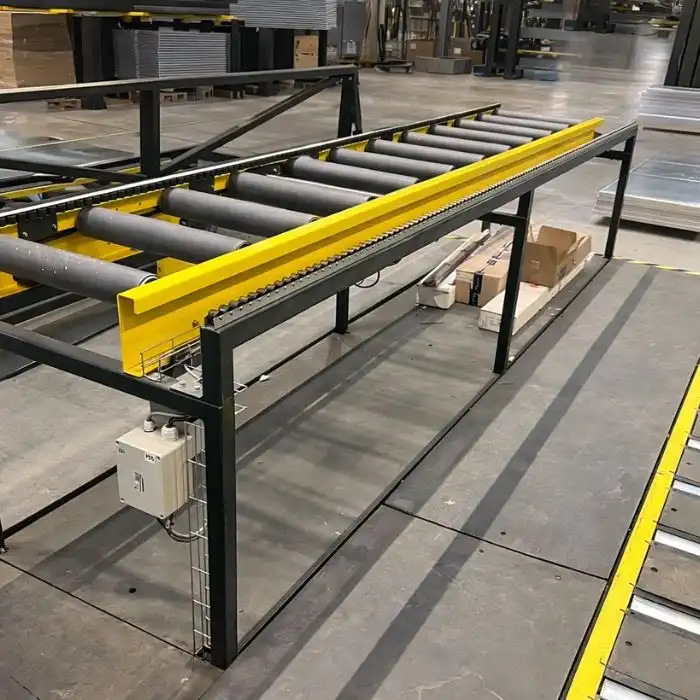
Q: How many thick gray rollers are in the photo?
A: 12